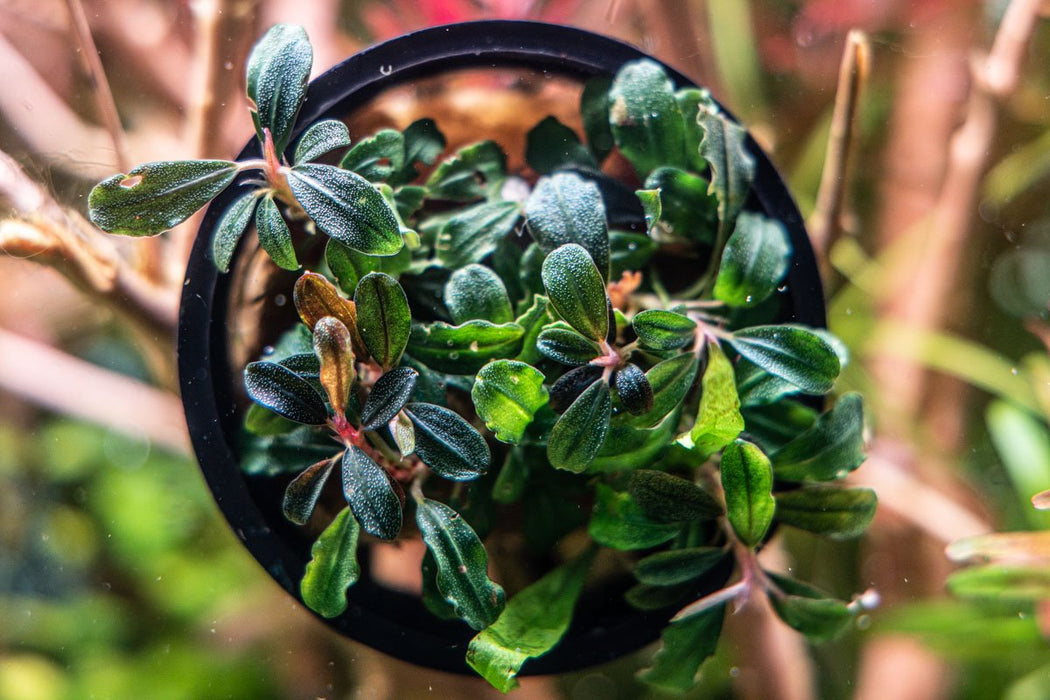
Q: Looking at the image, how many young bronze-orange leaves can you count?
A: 2